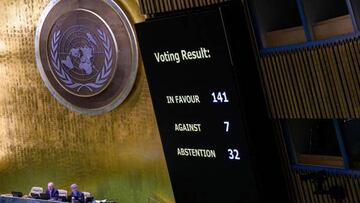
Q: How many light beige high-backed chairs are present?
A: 3